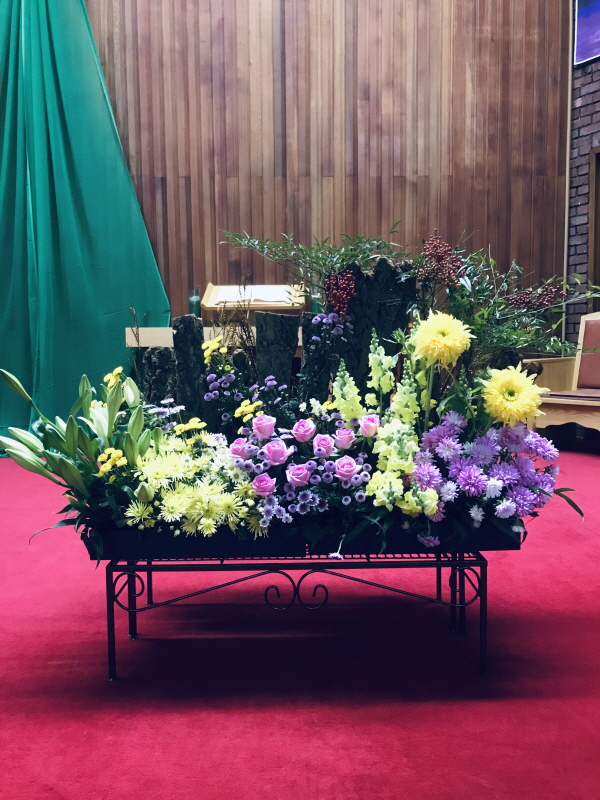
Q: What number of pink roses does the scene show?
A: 10